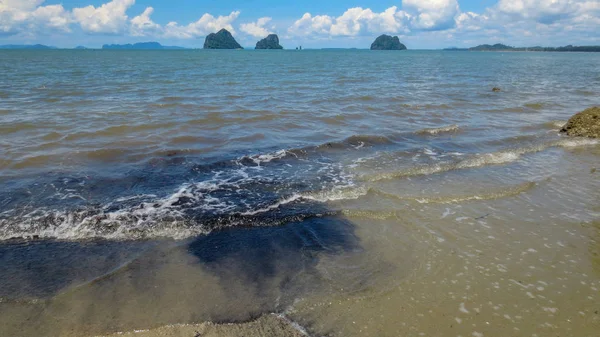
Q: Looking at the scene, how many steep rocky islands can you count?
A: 3